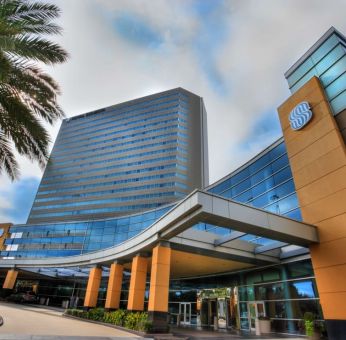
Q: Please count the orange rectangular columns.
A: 5